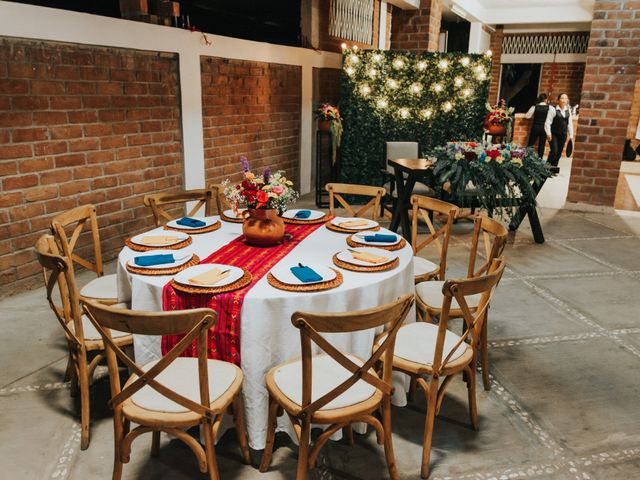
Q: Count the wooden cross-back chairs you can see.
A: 10